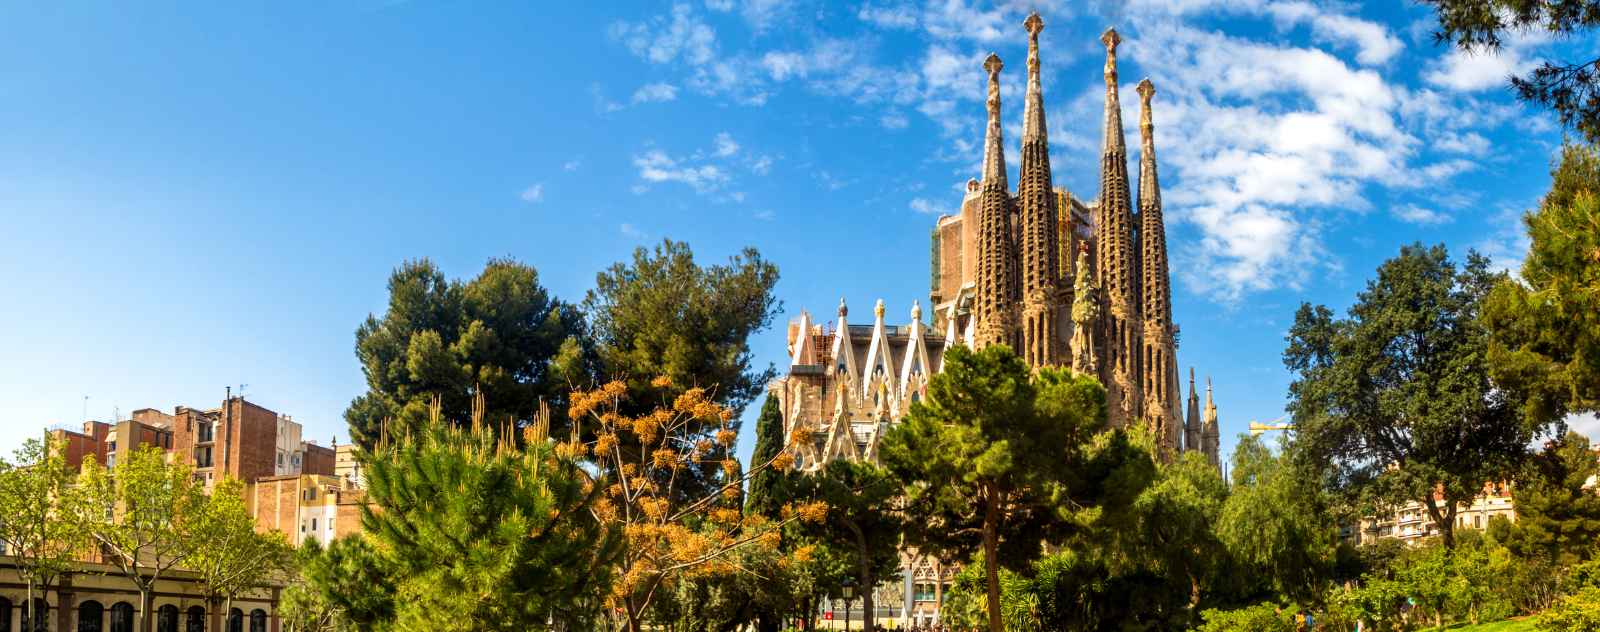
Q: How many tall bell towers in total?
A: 4